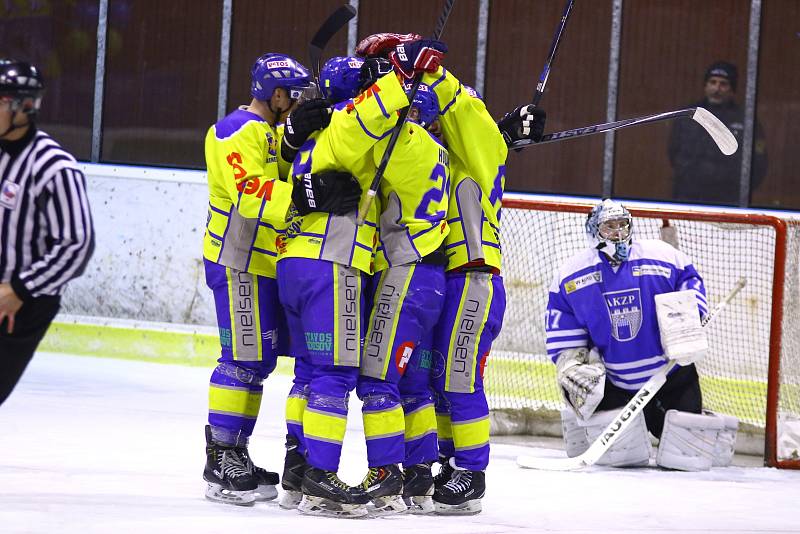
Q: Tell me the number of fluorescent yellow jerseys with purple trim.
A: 4